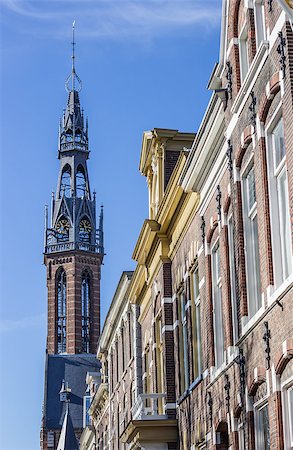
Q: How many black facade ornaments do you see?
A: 11